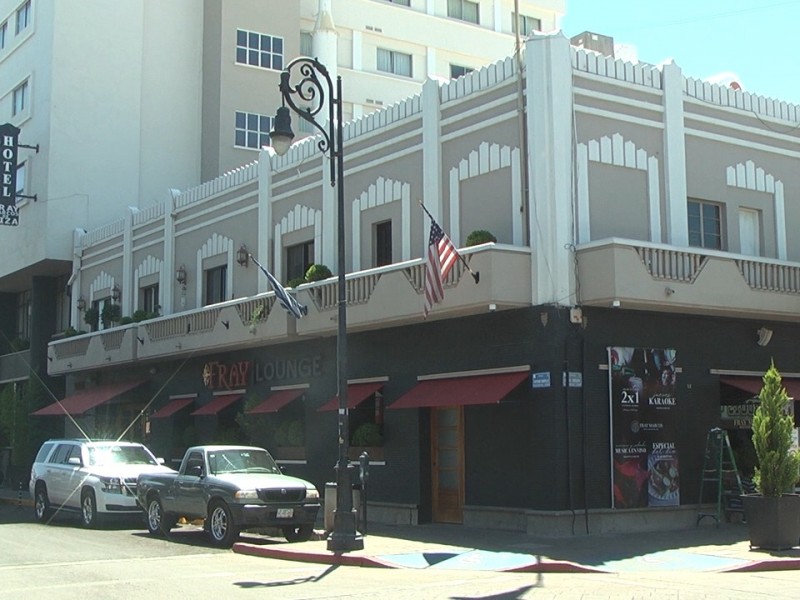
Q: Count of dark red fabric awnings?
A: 7